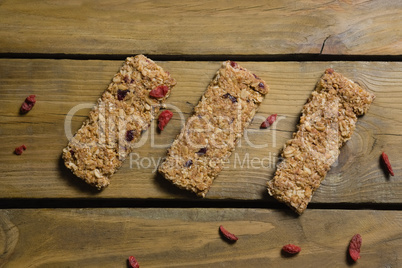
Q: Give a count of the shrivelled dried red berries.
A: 10